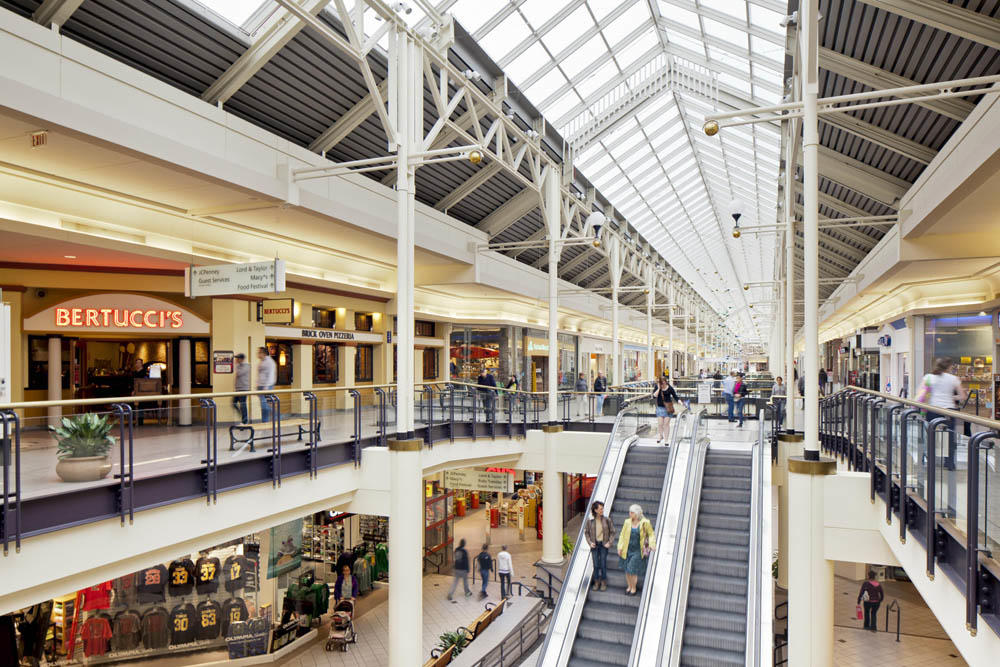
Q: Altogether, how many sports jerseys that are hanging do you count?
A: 12